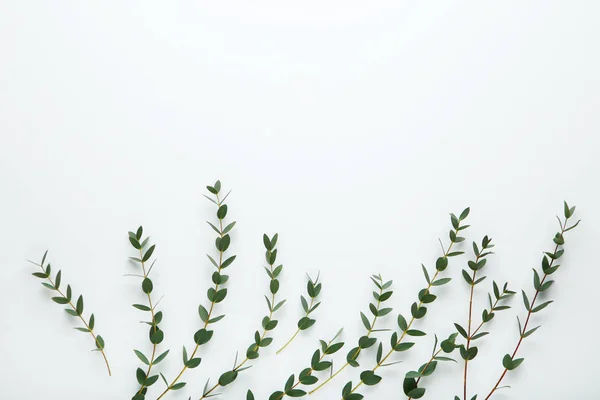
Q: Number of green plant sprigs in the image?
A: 11